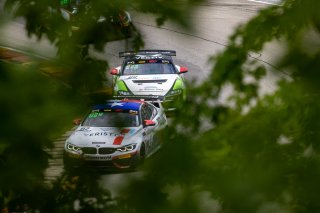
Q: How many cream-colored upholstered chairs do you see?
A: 0